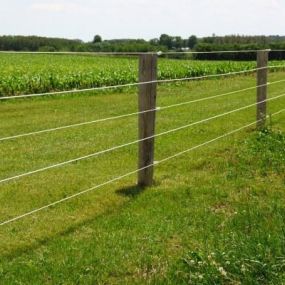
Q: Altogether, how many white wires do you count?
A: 5